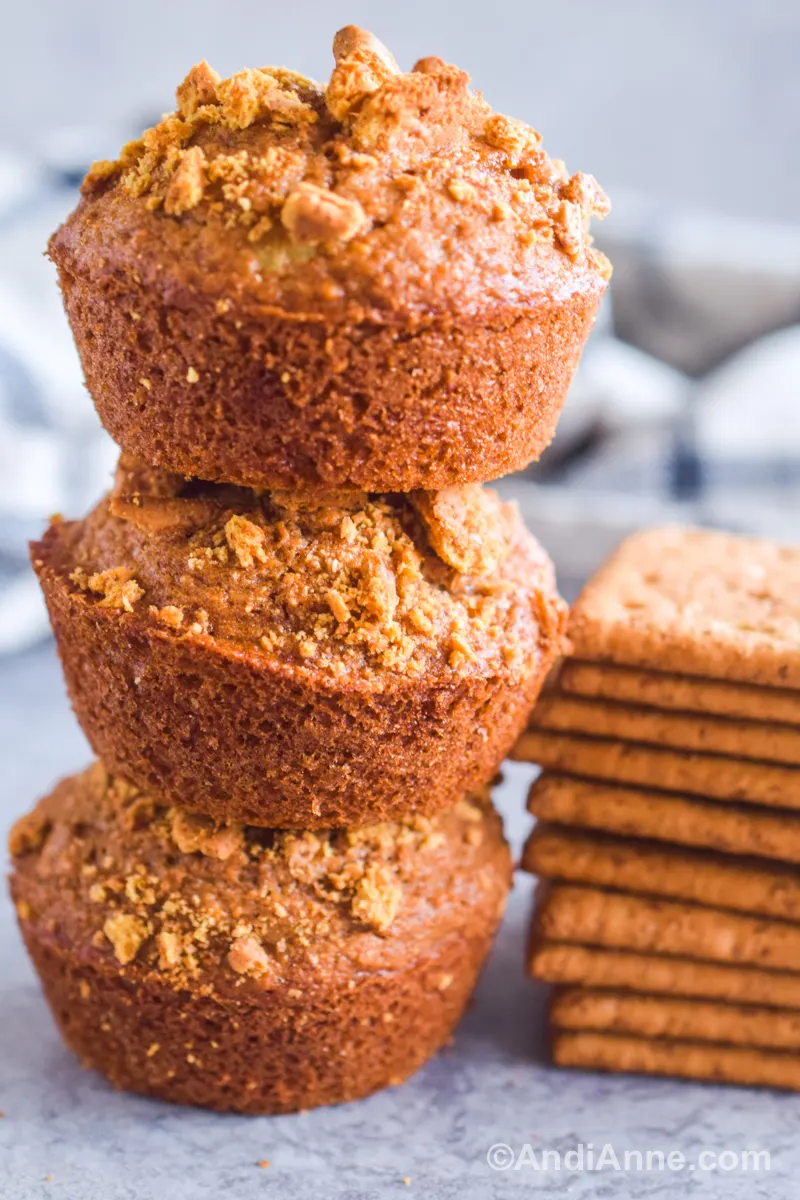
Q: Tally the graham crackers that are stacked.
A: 10